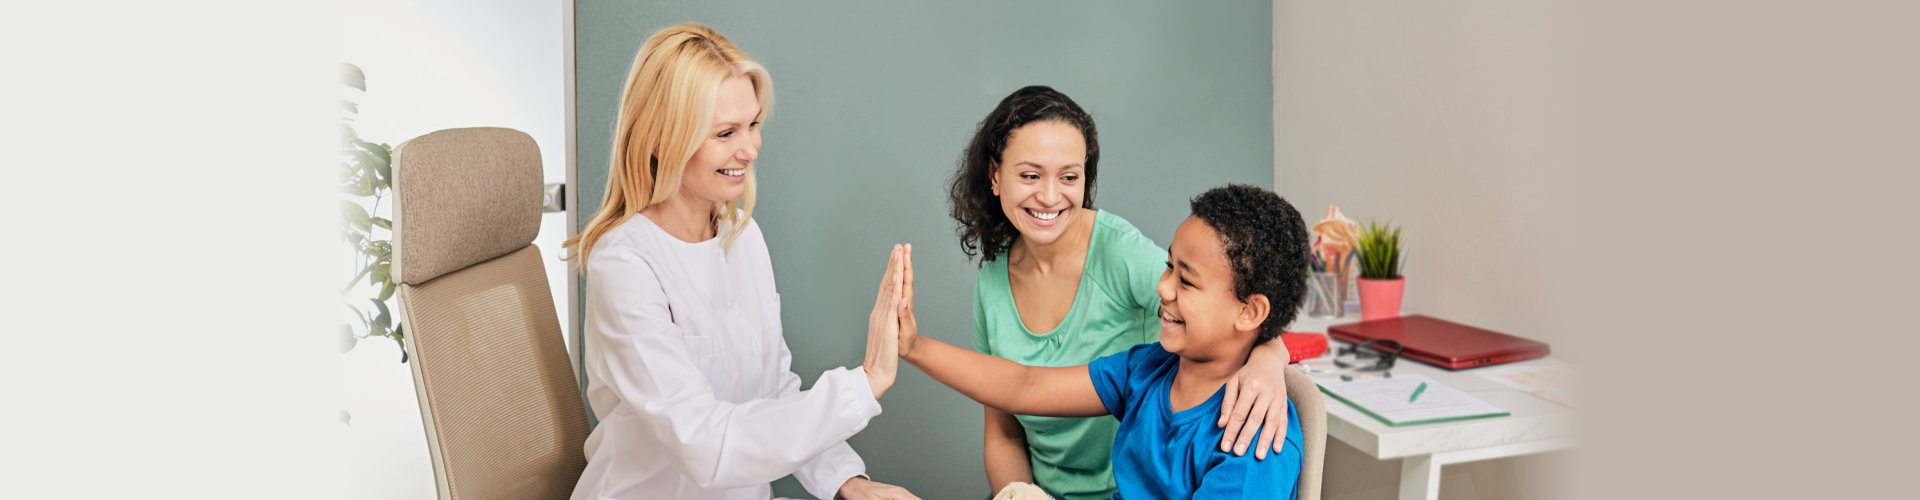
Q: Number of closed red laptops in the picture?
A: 1